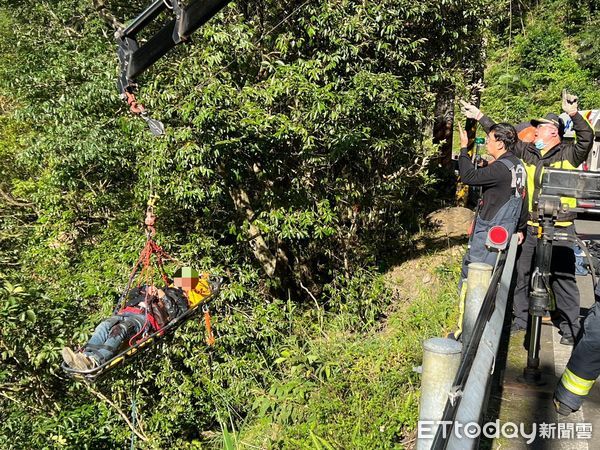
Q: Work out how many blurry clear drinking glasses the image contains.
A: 0